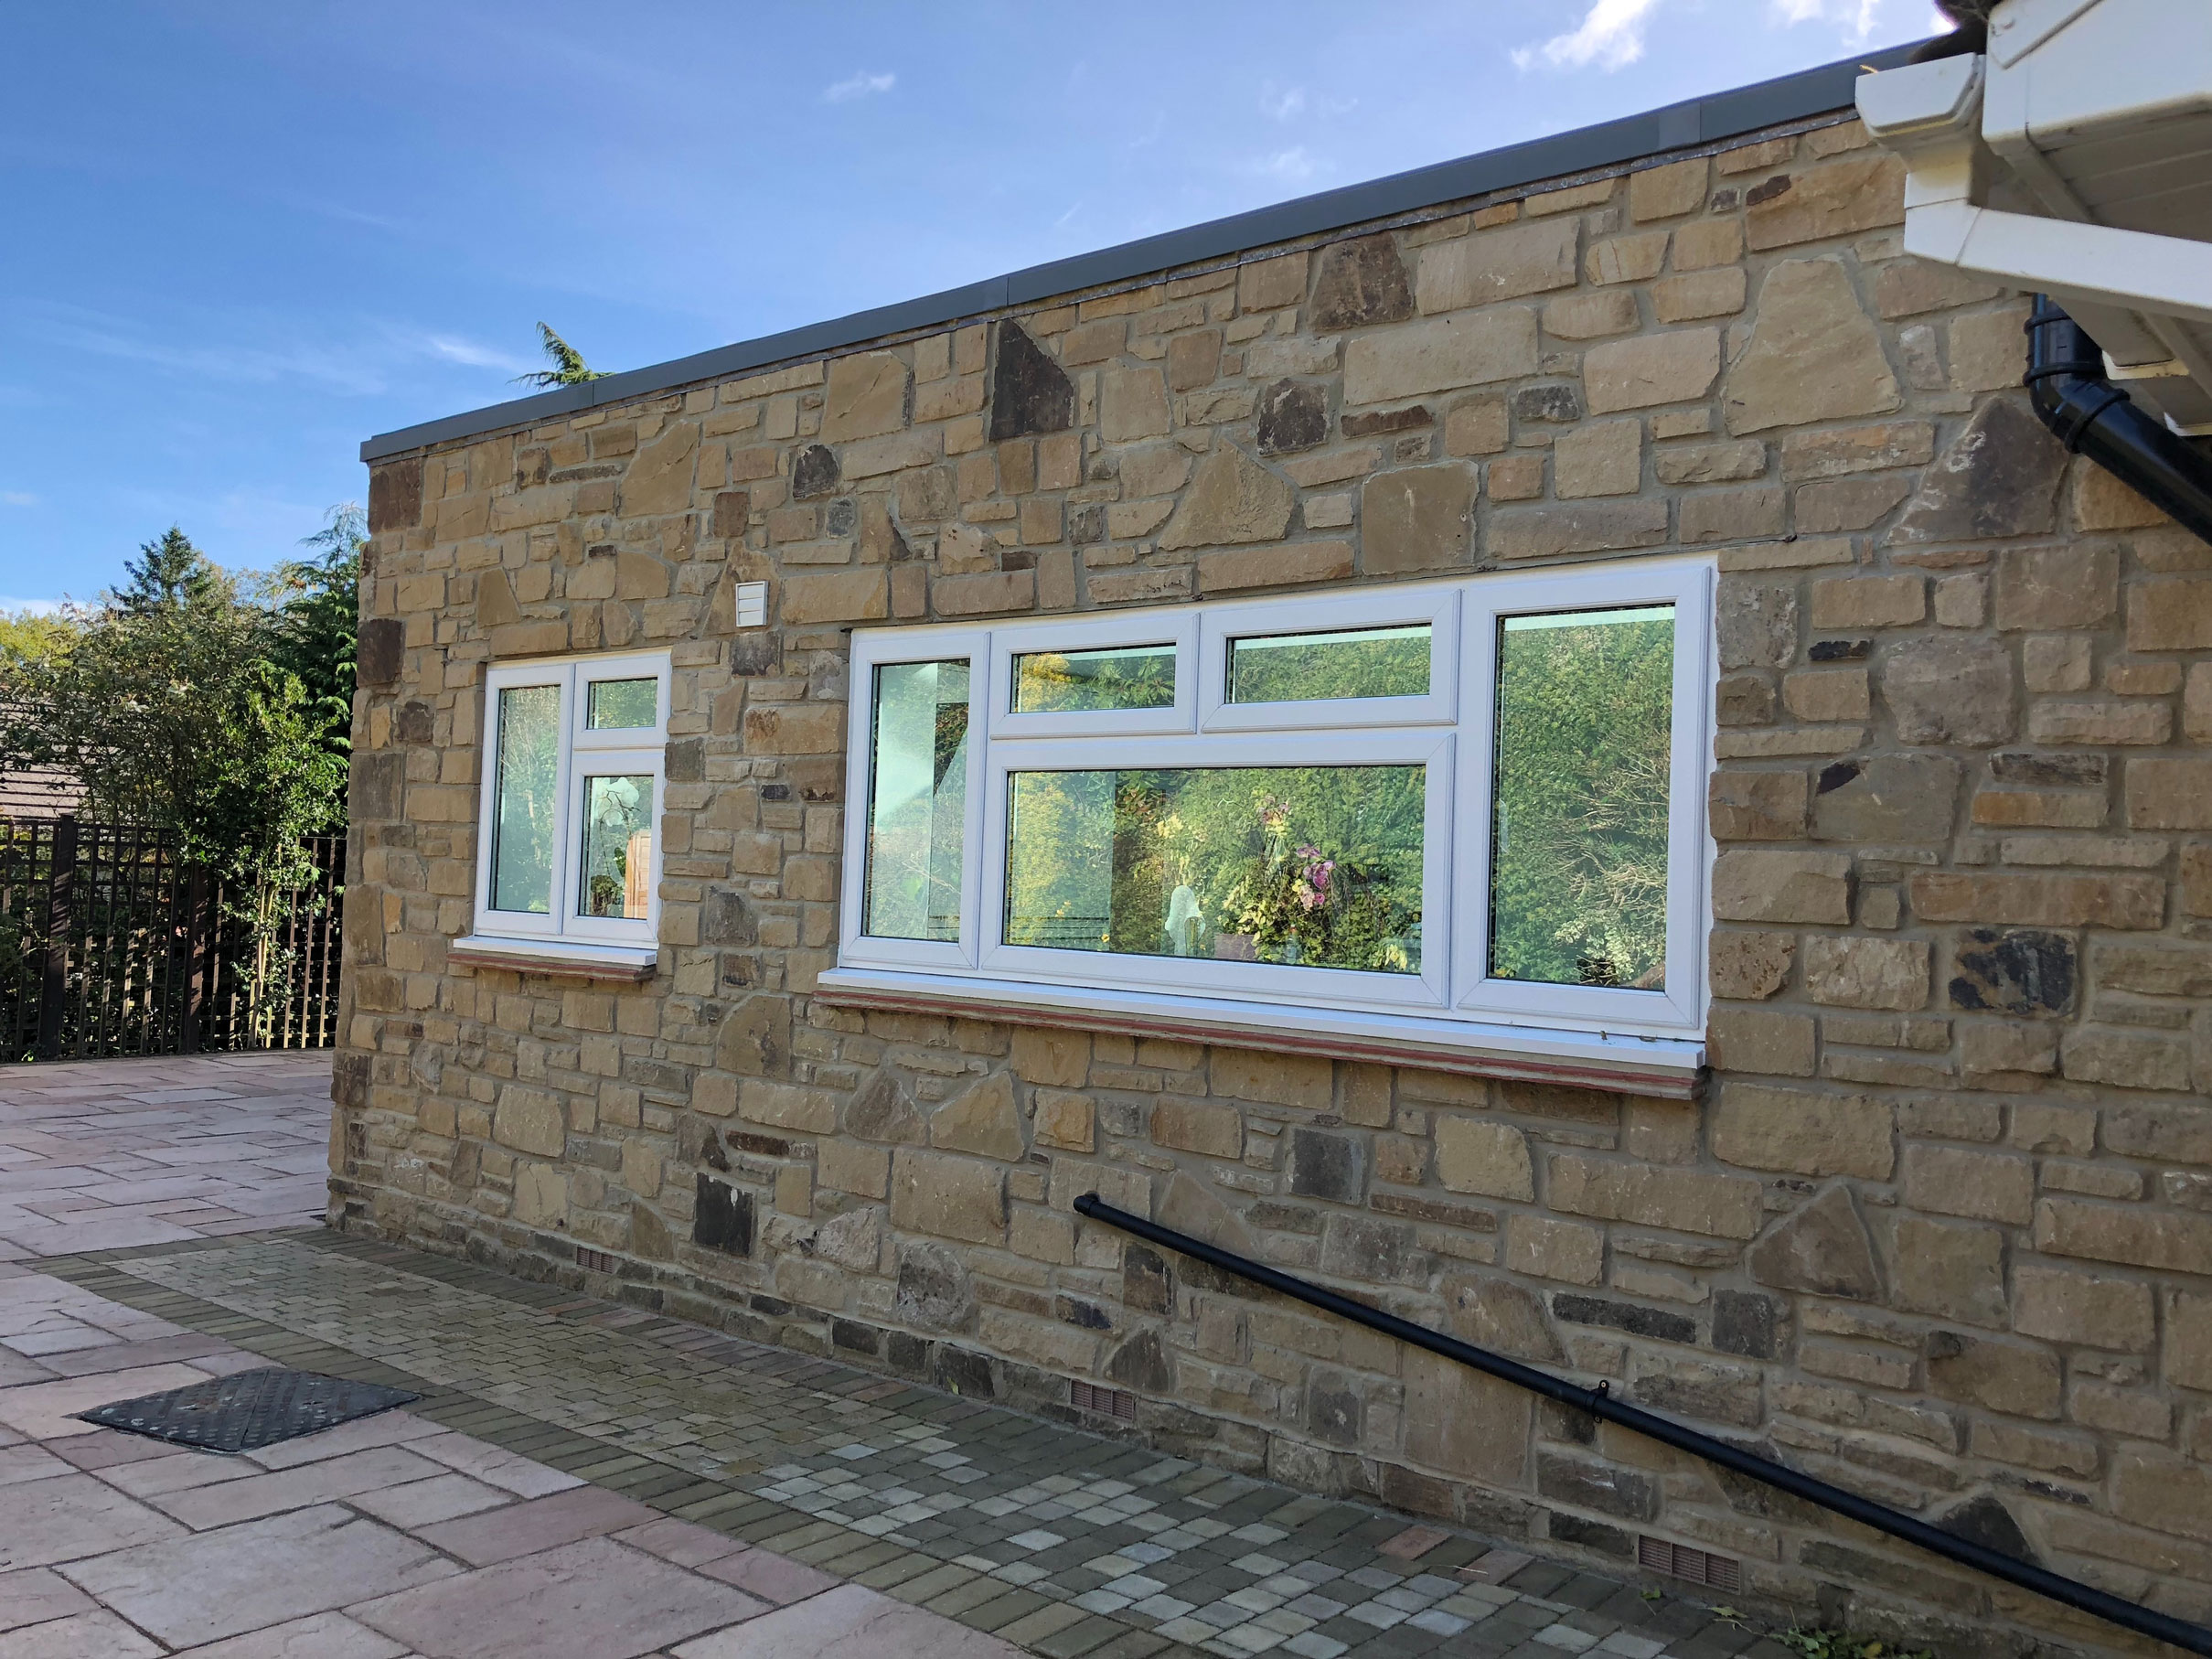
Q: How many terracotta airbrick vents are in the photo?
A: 3